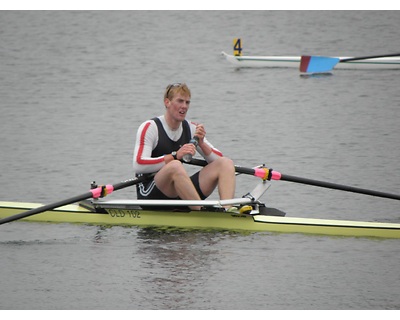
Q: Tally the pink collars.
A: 2